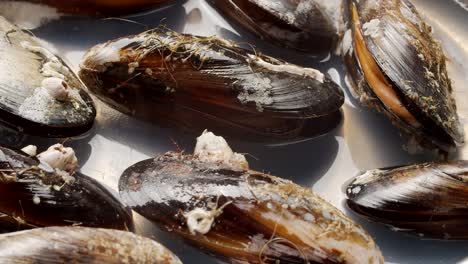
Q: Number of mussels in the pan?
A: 9